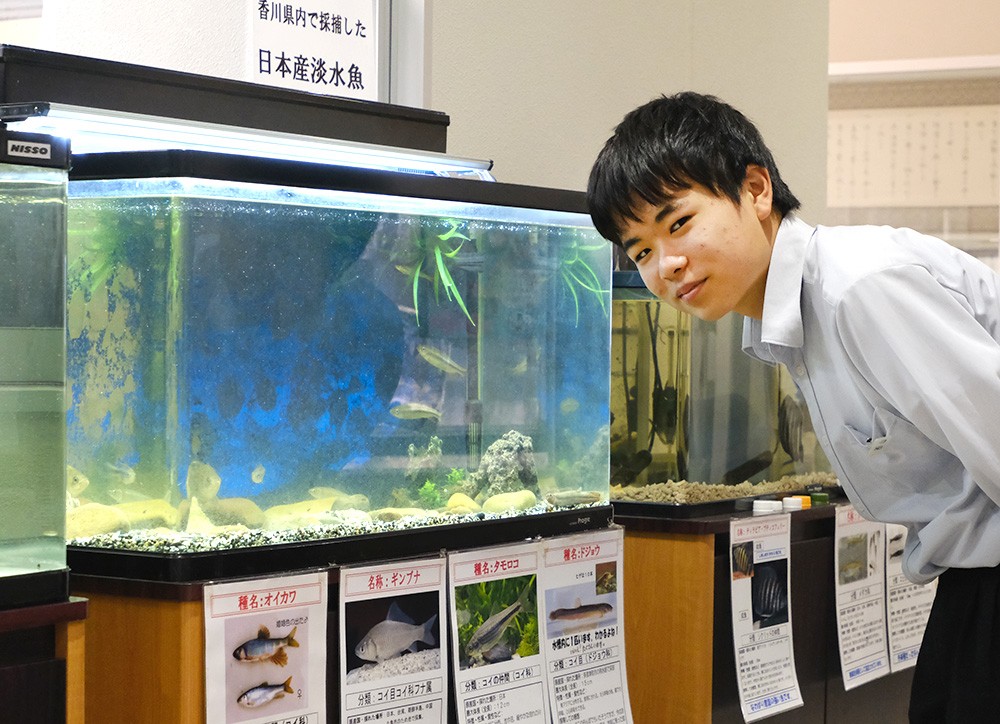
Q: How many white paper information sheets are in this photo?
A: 7